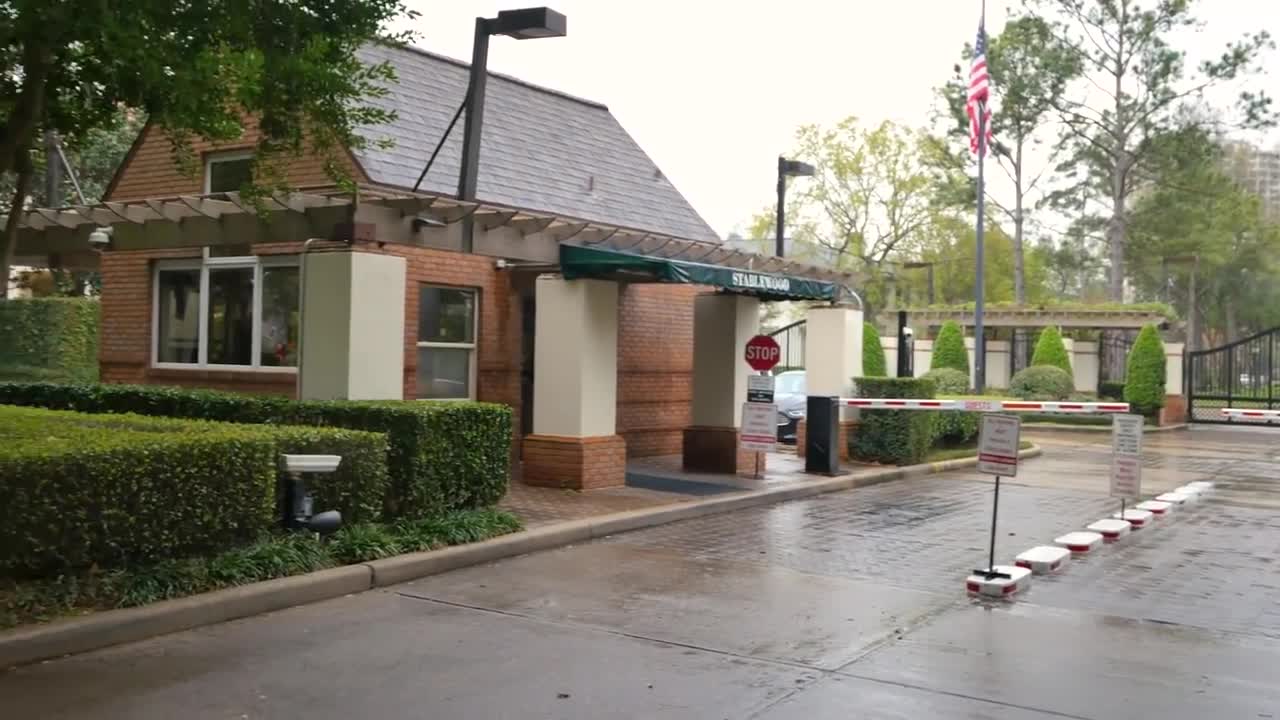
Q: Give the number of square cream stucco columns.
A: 4